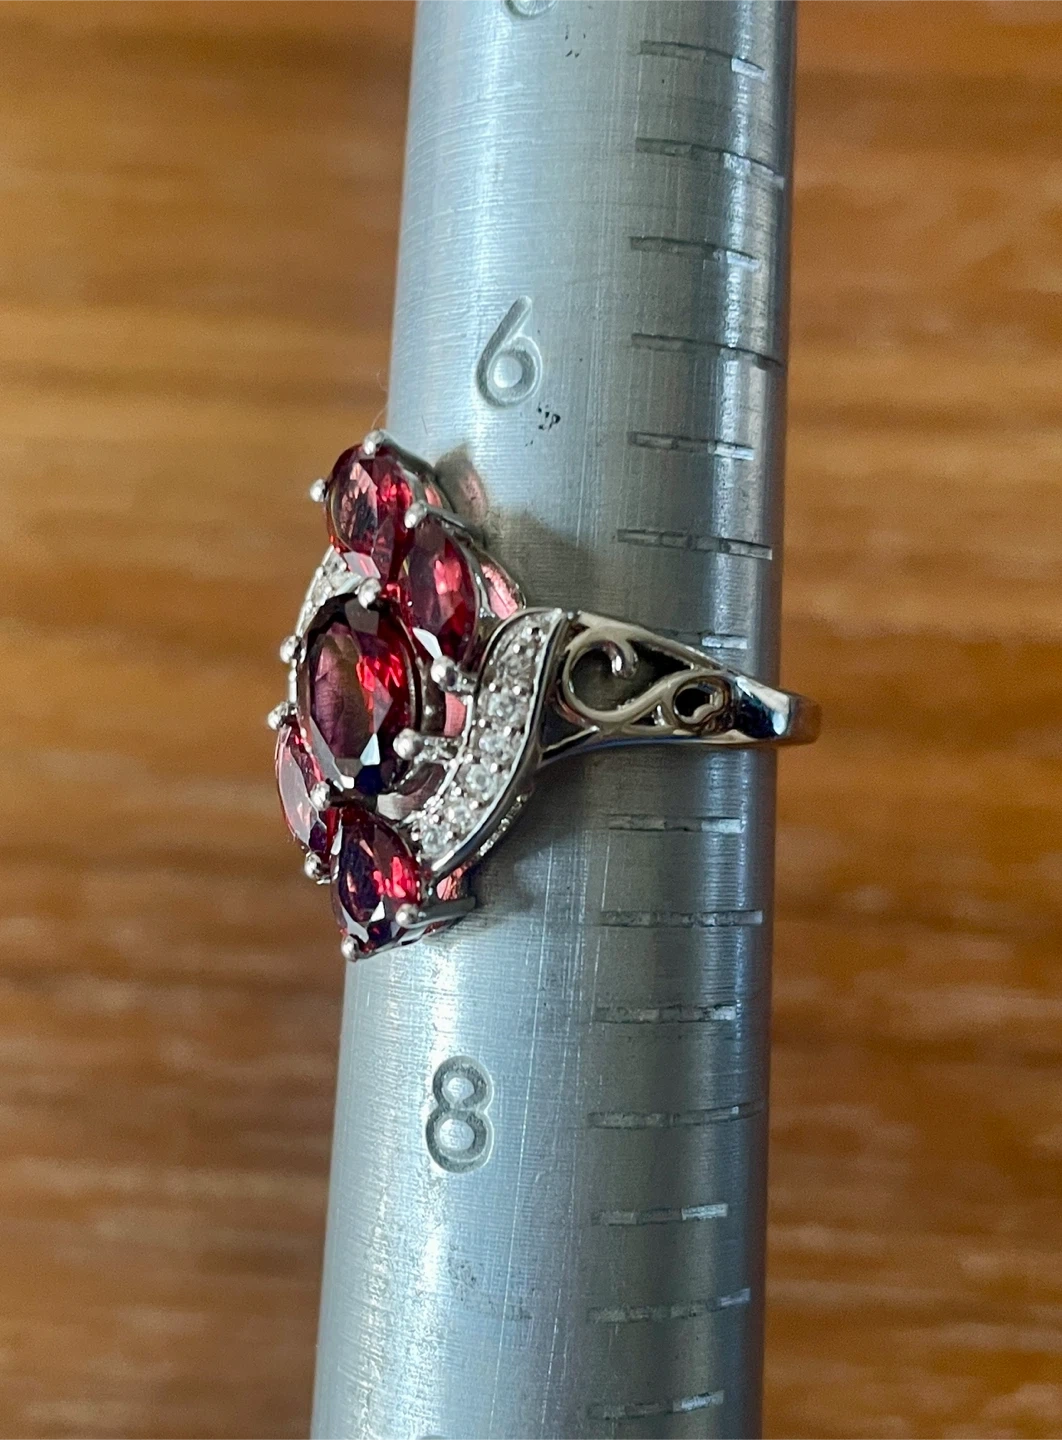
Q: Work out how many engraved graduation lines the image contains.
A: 14